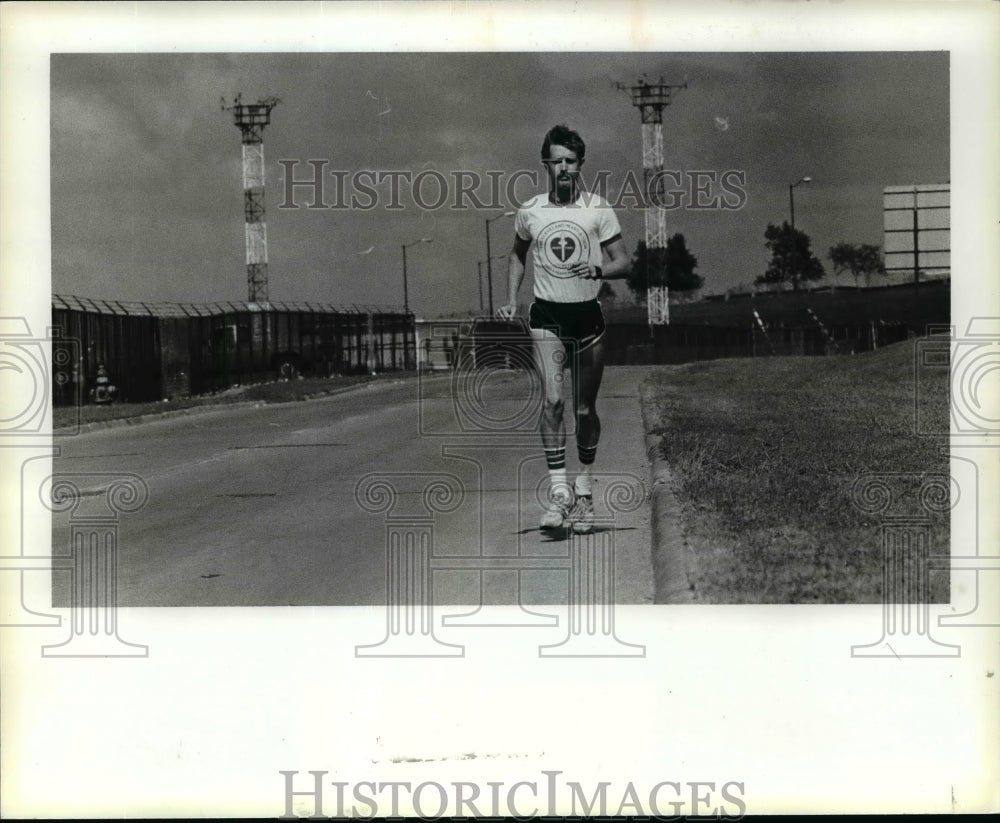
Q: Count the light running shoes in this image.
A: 2